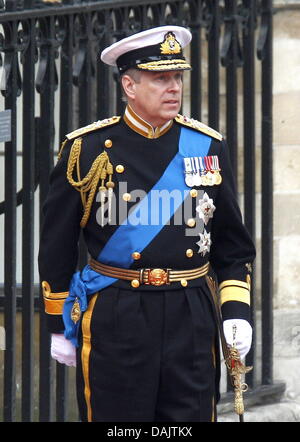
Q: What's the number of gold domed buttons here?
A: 9